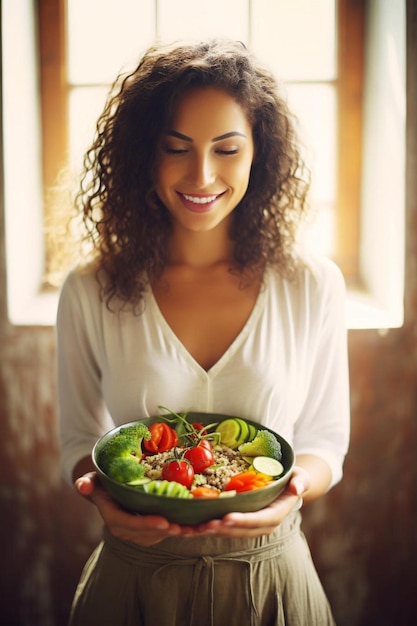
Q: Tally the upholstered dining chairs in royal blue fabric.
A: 0